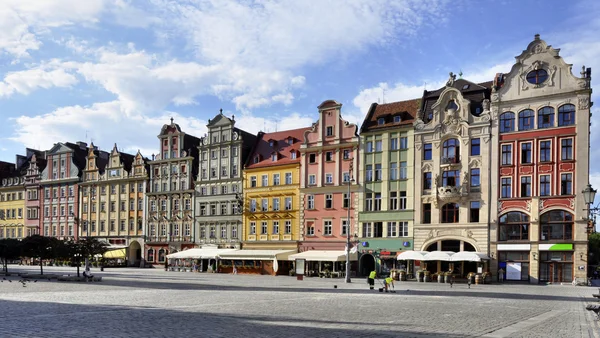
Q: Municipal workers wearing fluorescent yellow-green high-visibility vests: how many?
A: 2